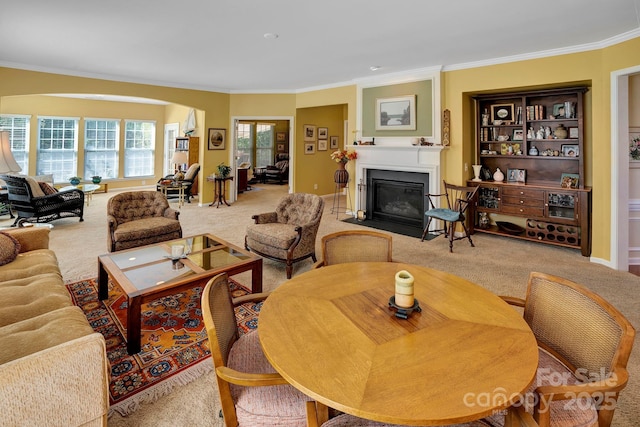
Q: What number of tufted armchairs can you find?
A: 2